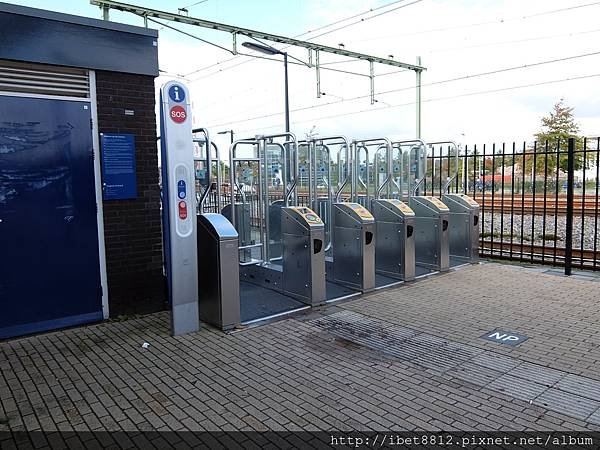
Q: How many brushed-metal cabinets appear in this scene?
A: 6